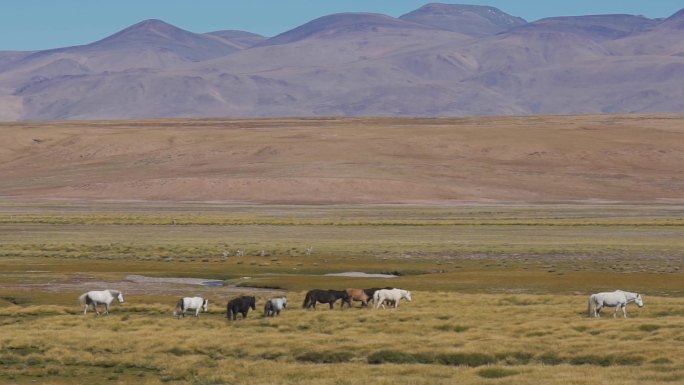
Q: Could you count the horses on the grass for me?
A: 9